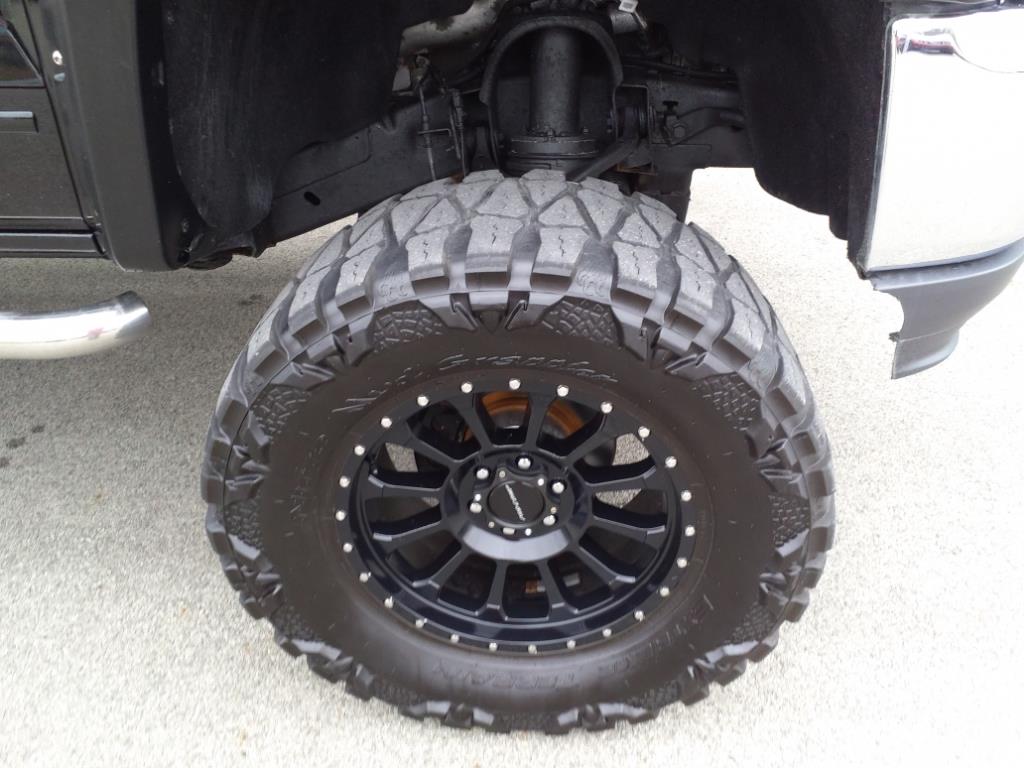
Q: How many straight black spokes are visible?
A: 12